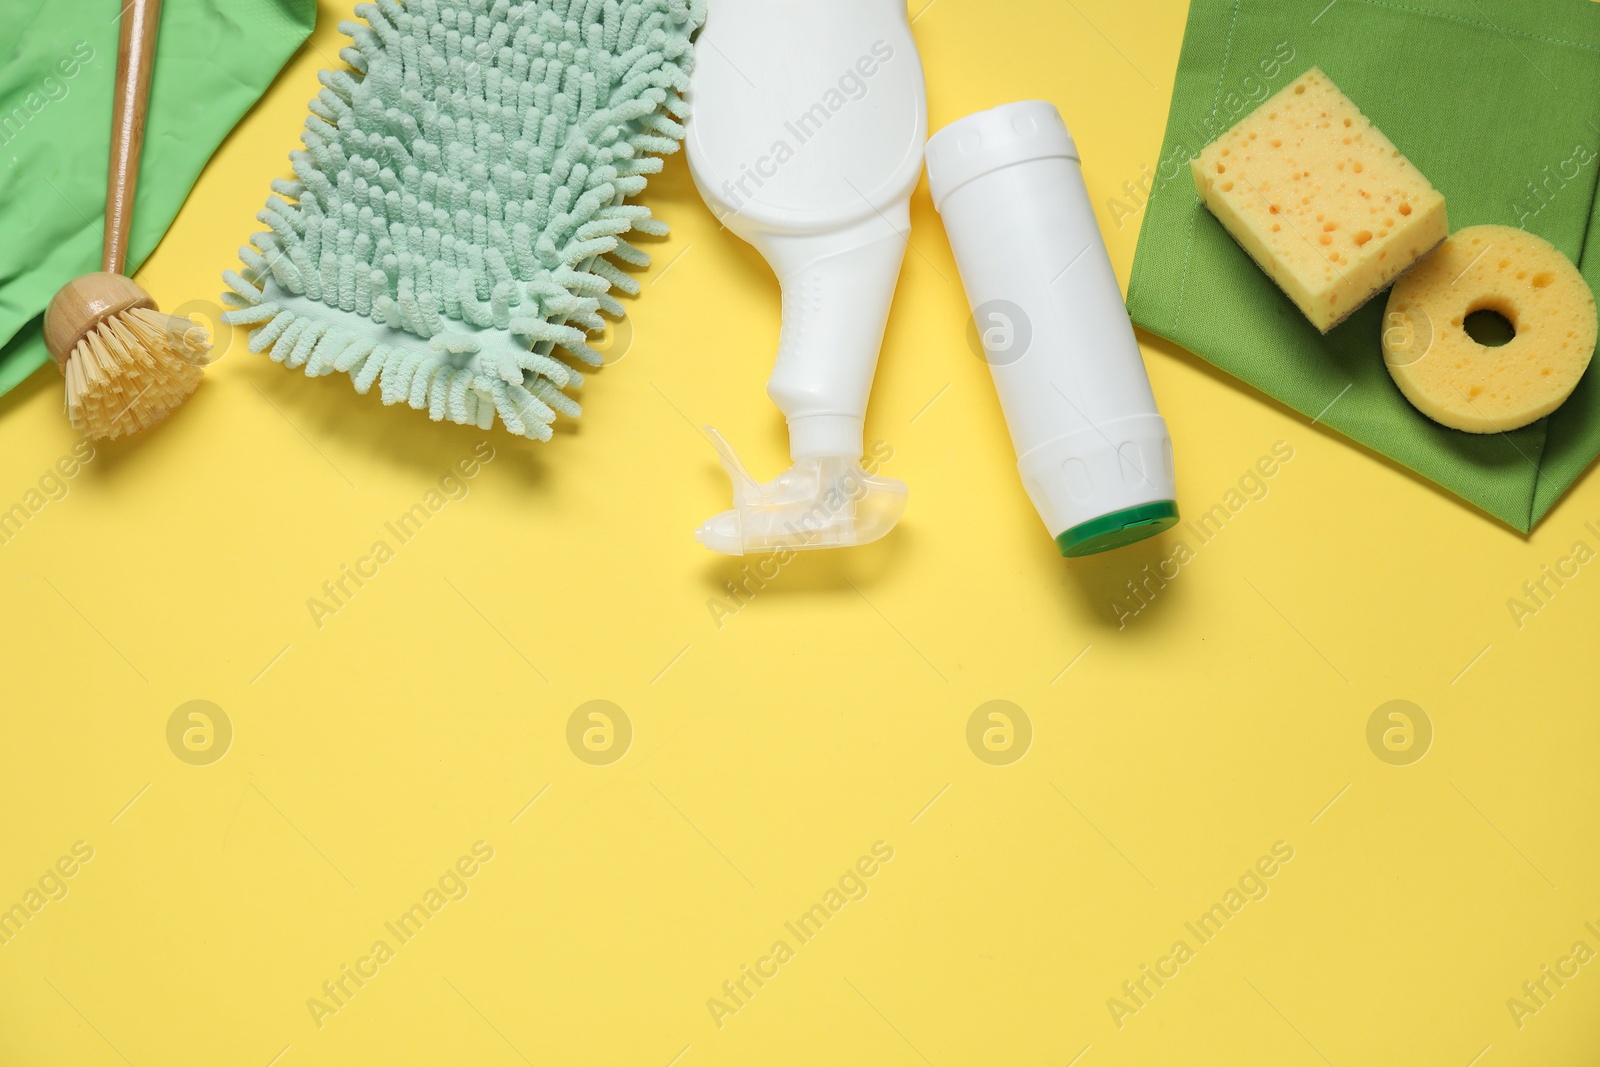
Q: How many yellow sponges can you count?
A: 2